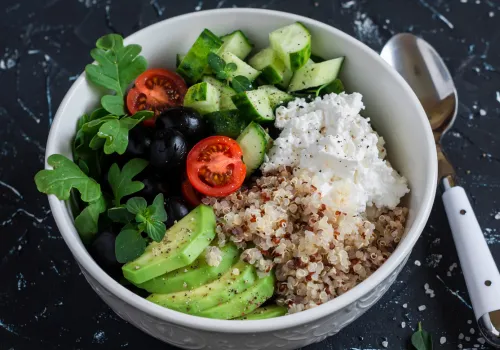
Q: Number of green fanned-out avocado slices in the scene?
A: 5